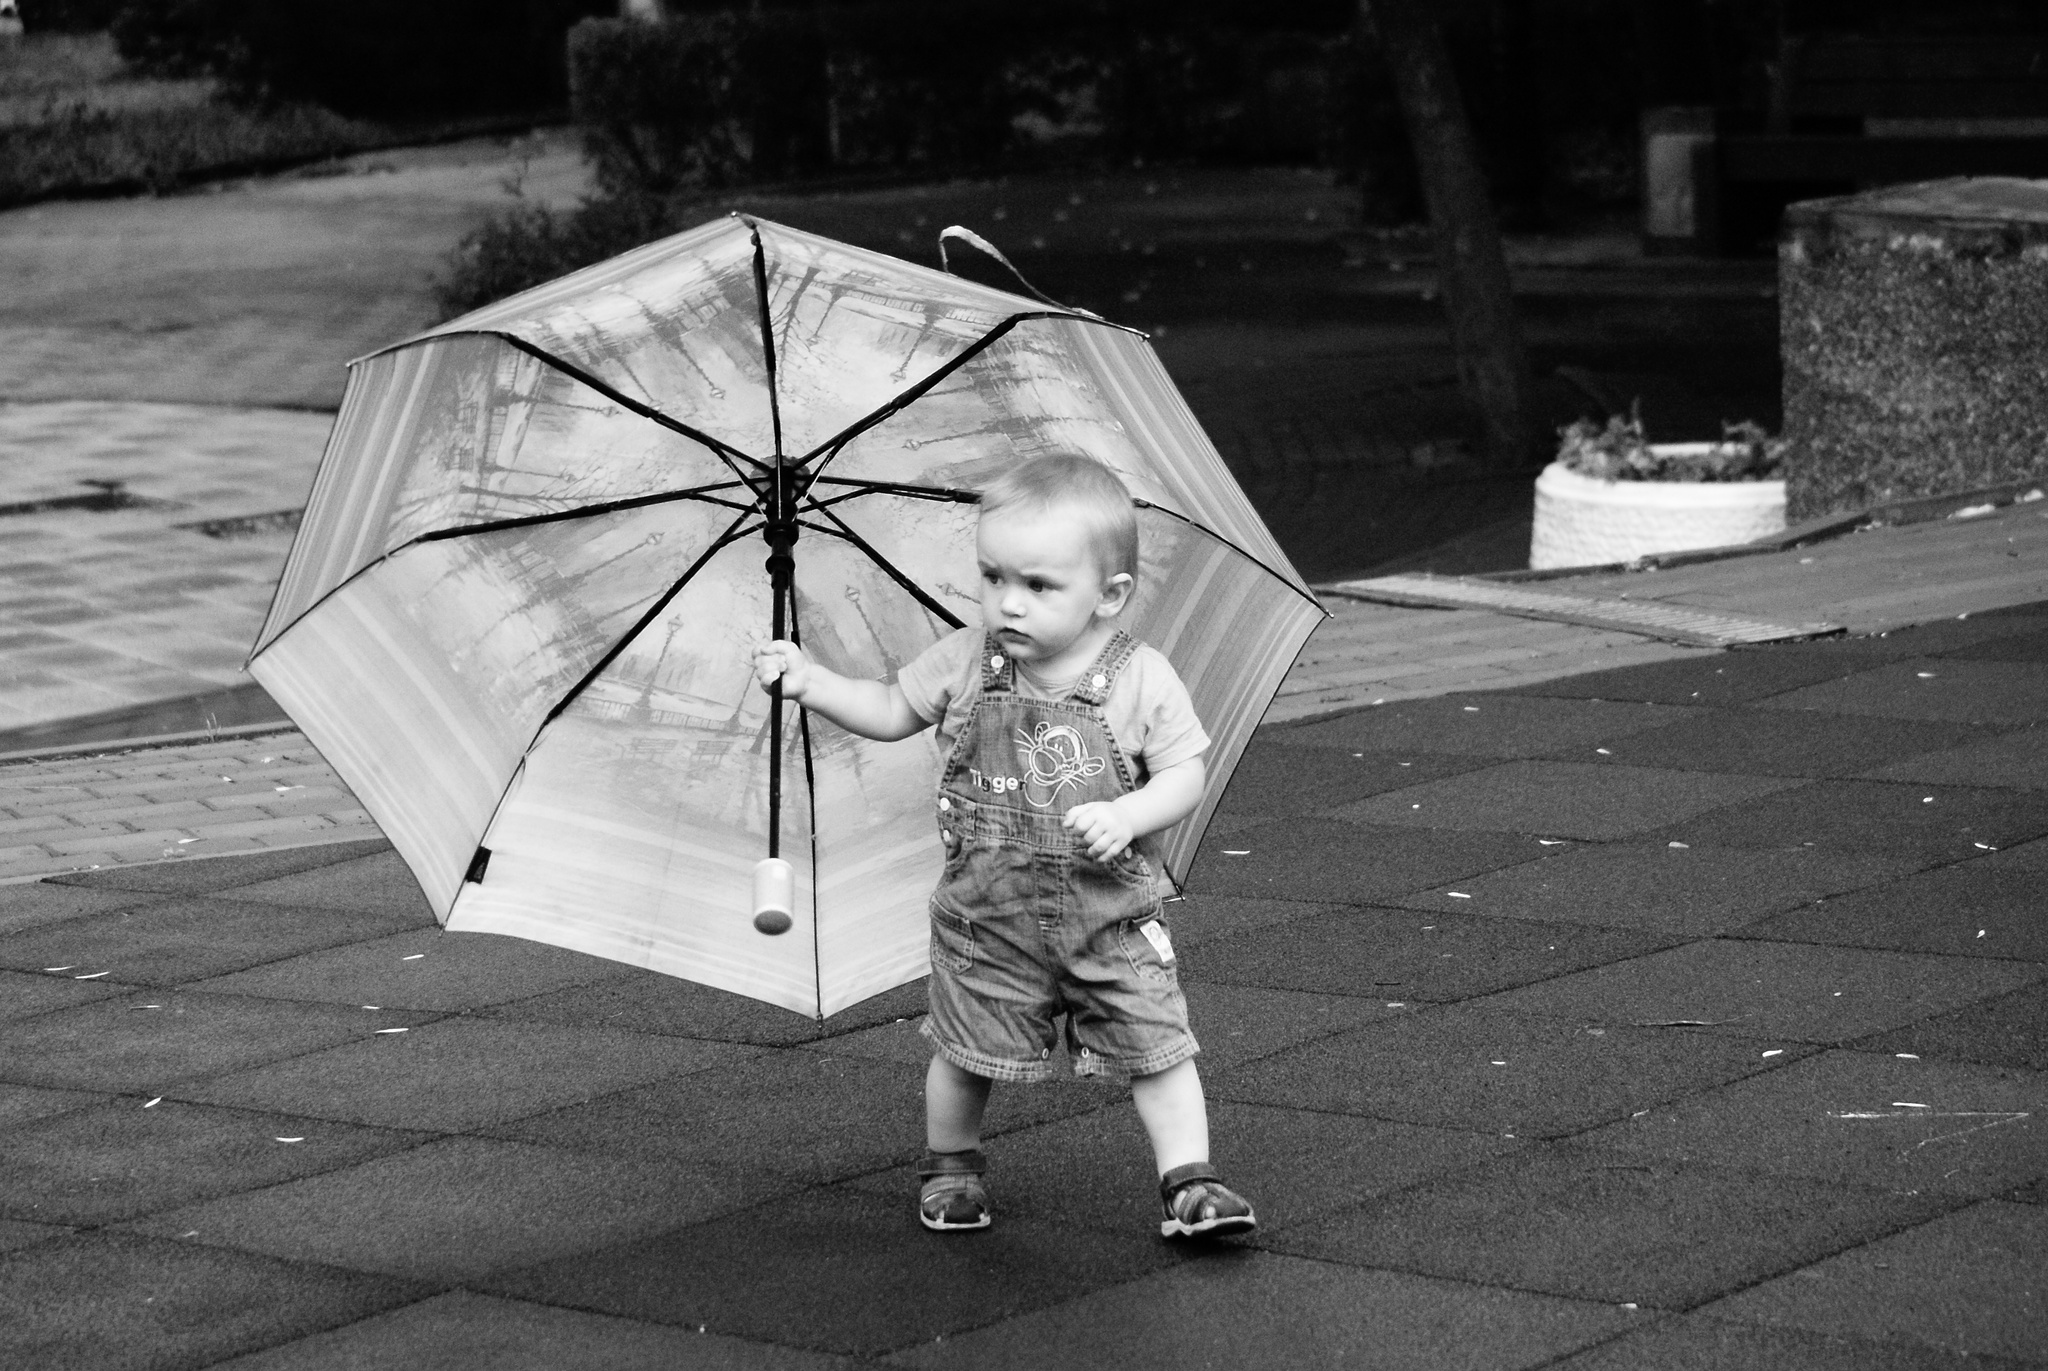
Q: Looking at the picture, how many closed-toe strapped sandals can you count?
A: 2